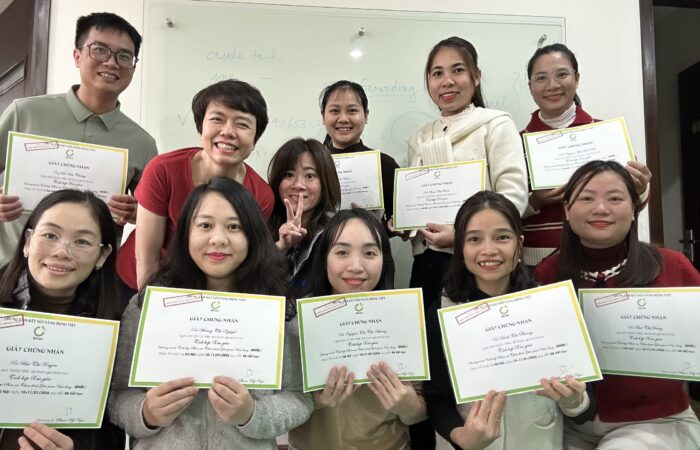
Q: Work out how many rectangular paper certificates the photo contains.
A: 9